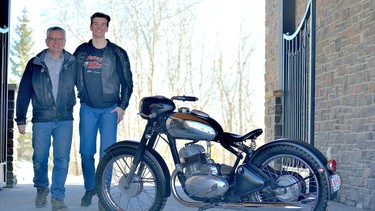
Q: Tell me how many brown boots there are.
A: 2